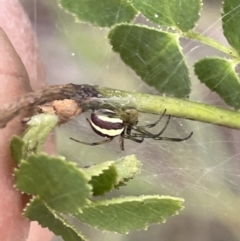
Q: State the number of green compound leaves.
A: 2